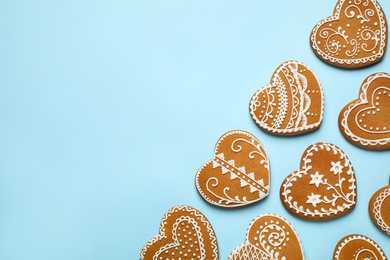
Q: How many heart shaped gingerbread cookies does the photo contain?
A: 9